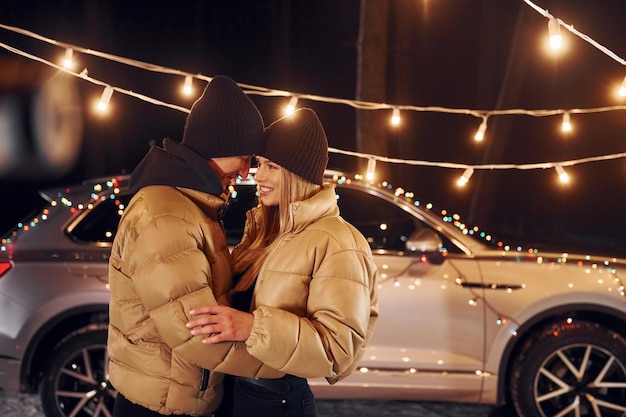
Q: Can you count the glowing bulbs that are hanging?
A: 12